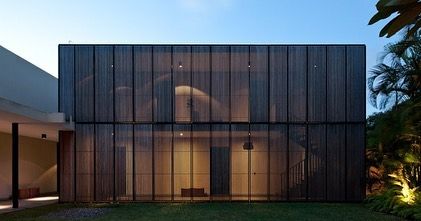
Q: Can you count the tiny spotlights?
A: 7